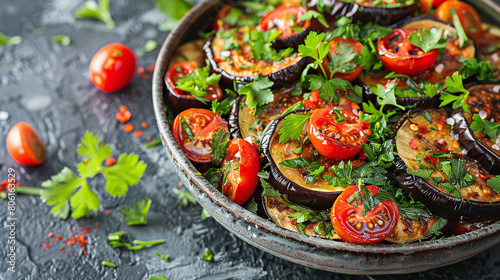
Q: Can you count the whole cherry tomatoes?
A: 1